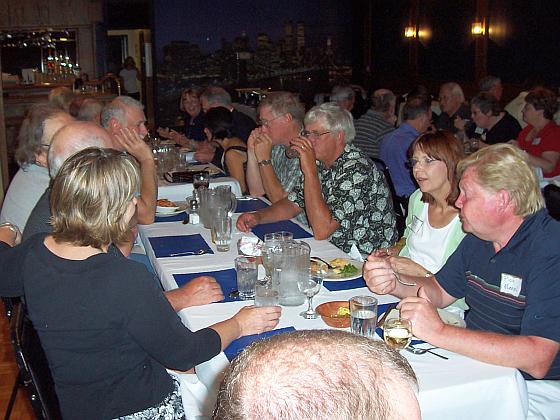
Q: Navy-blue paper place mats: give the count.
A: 8